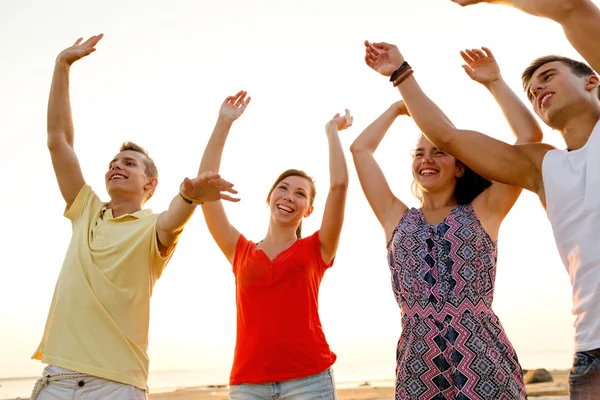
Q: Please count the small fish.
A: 0